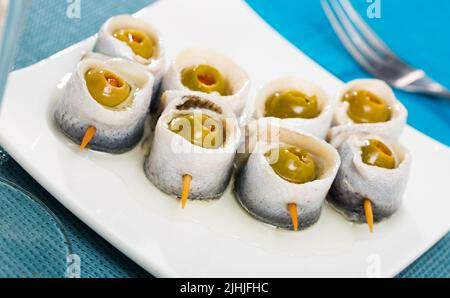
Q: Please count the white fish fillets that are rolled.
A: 8